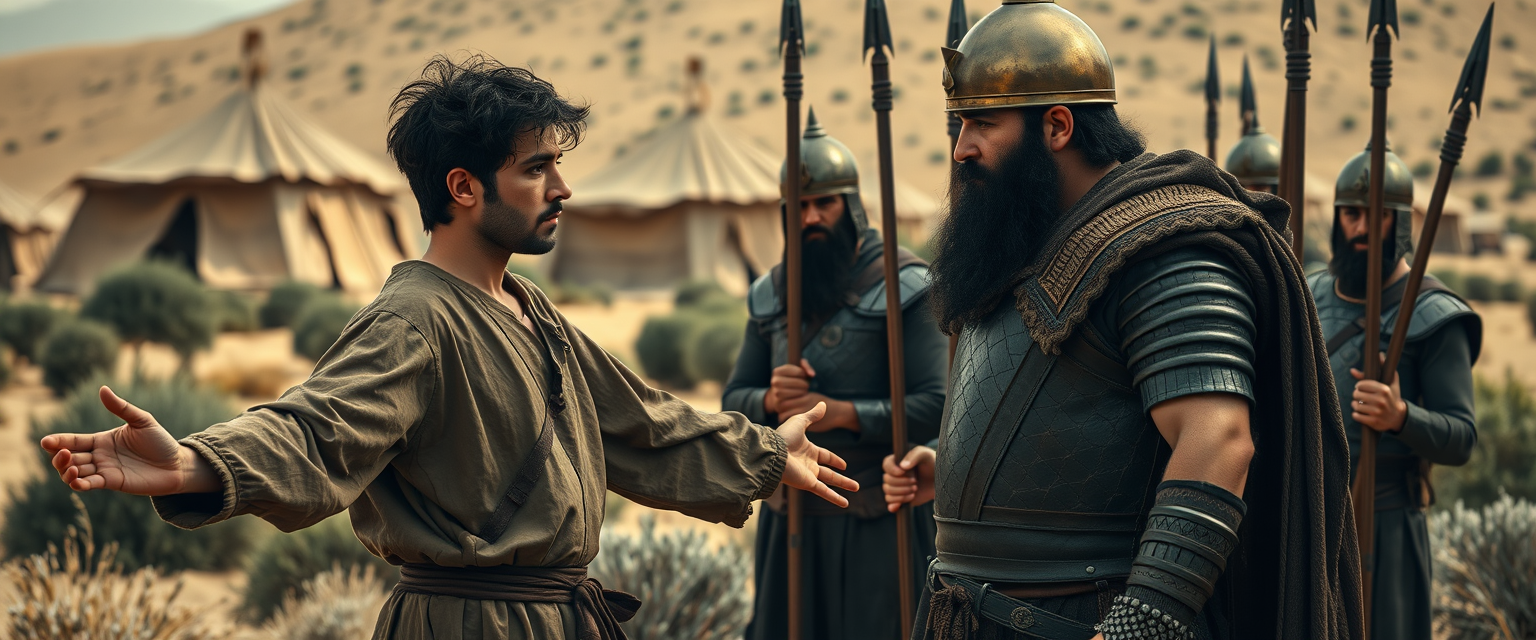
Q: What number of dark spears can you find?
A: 8